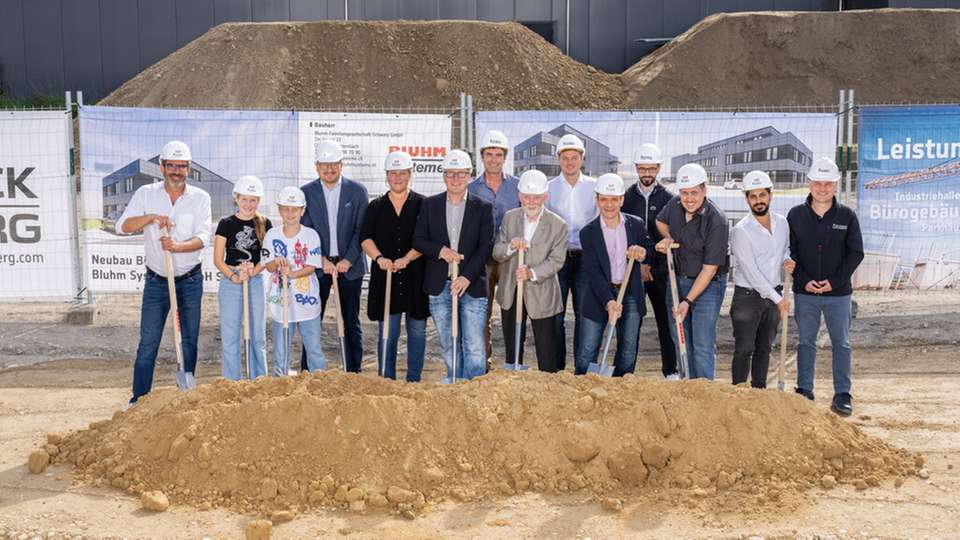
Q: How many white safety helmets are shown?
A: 14